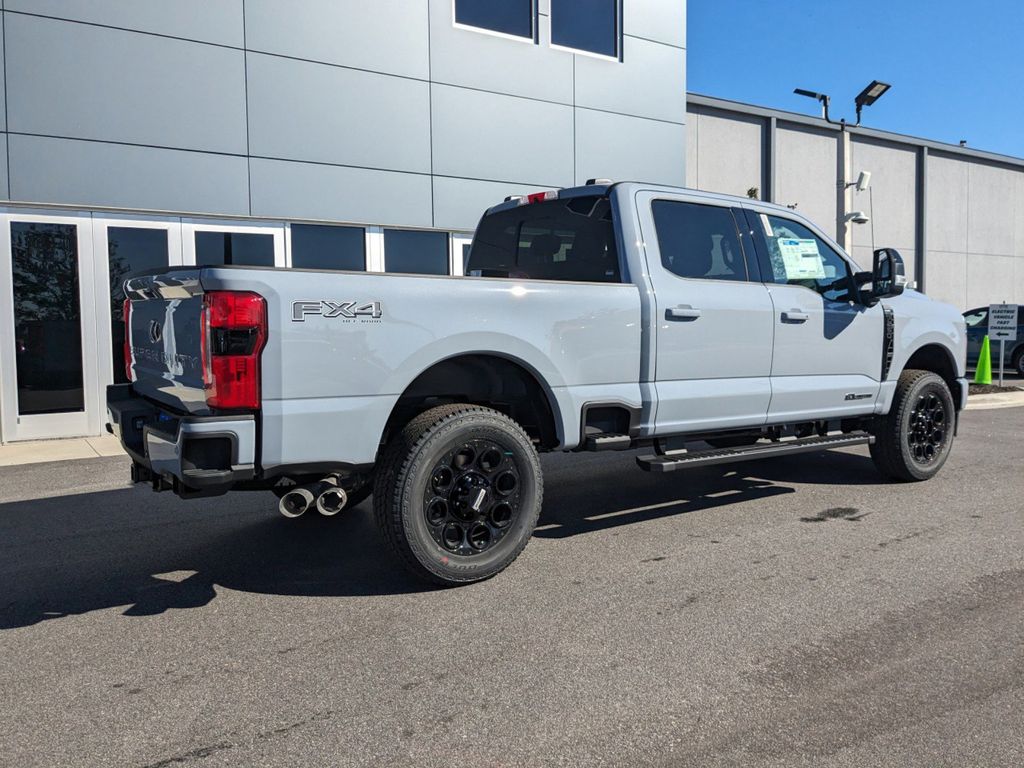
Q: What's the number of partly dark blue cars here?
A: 1